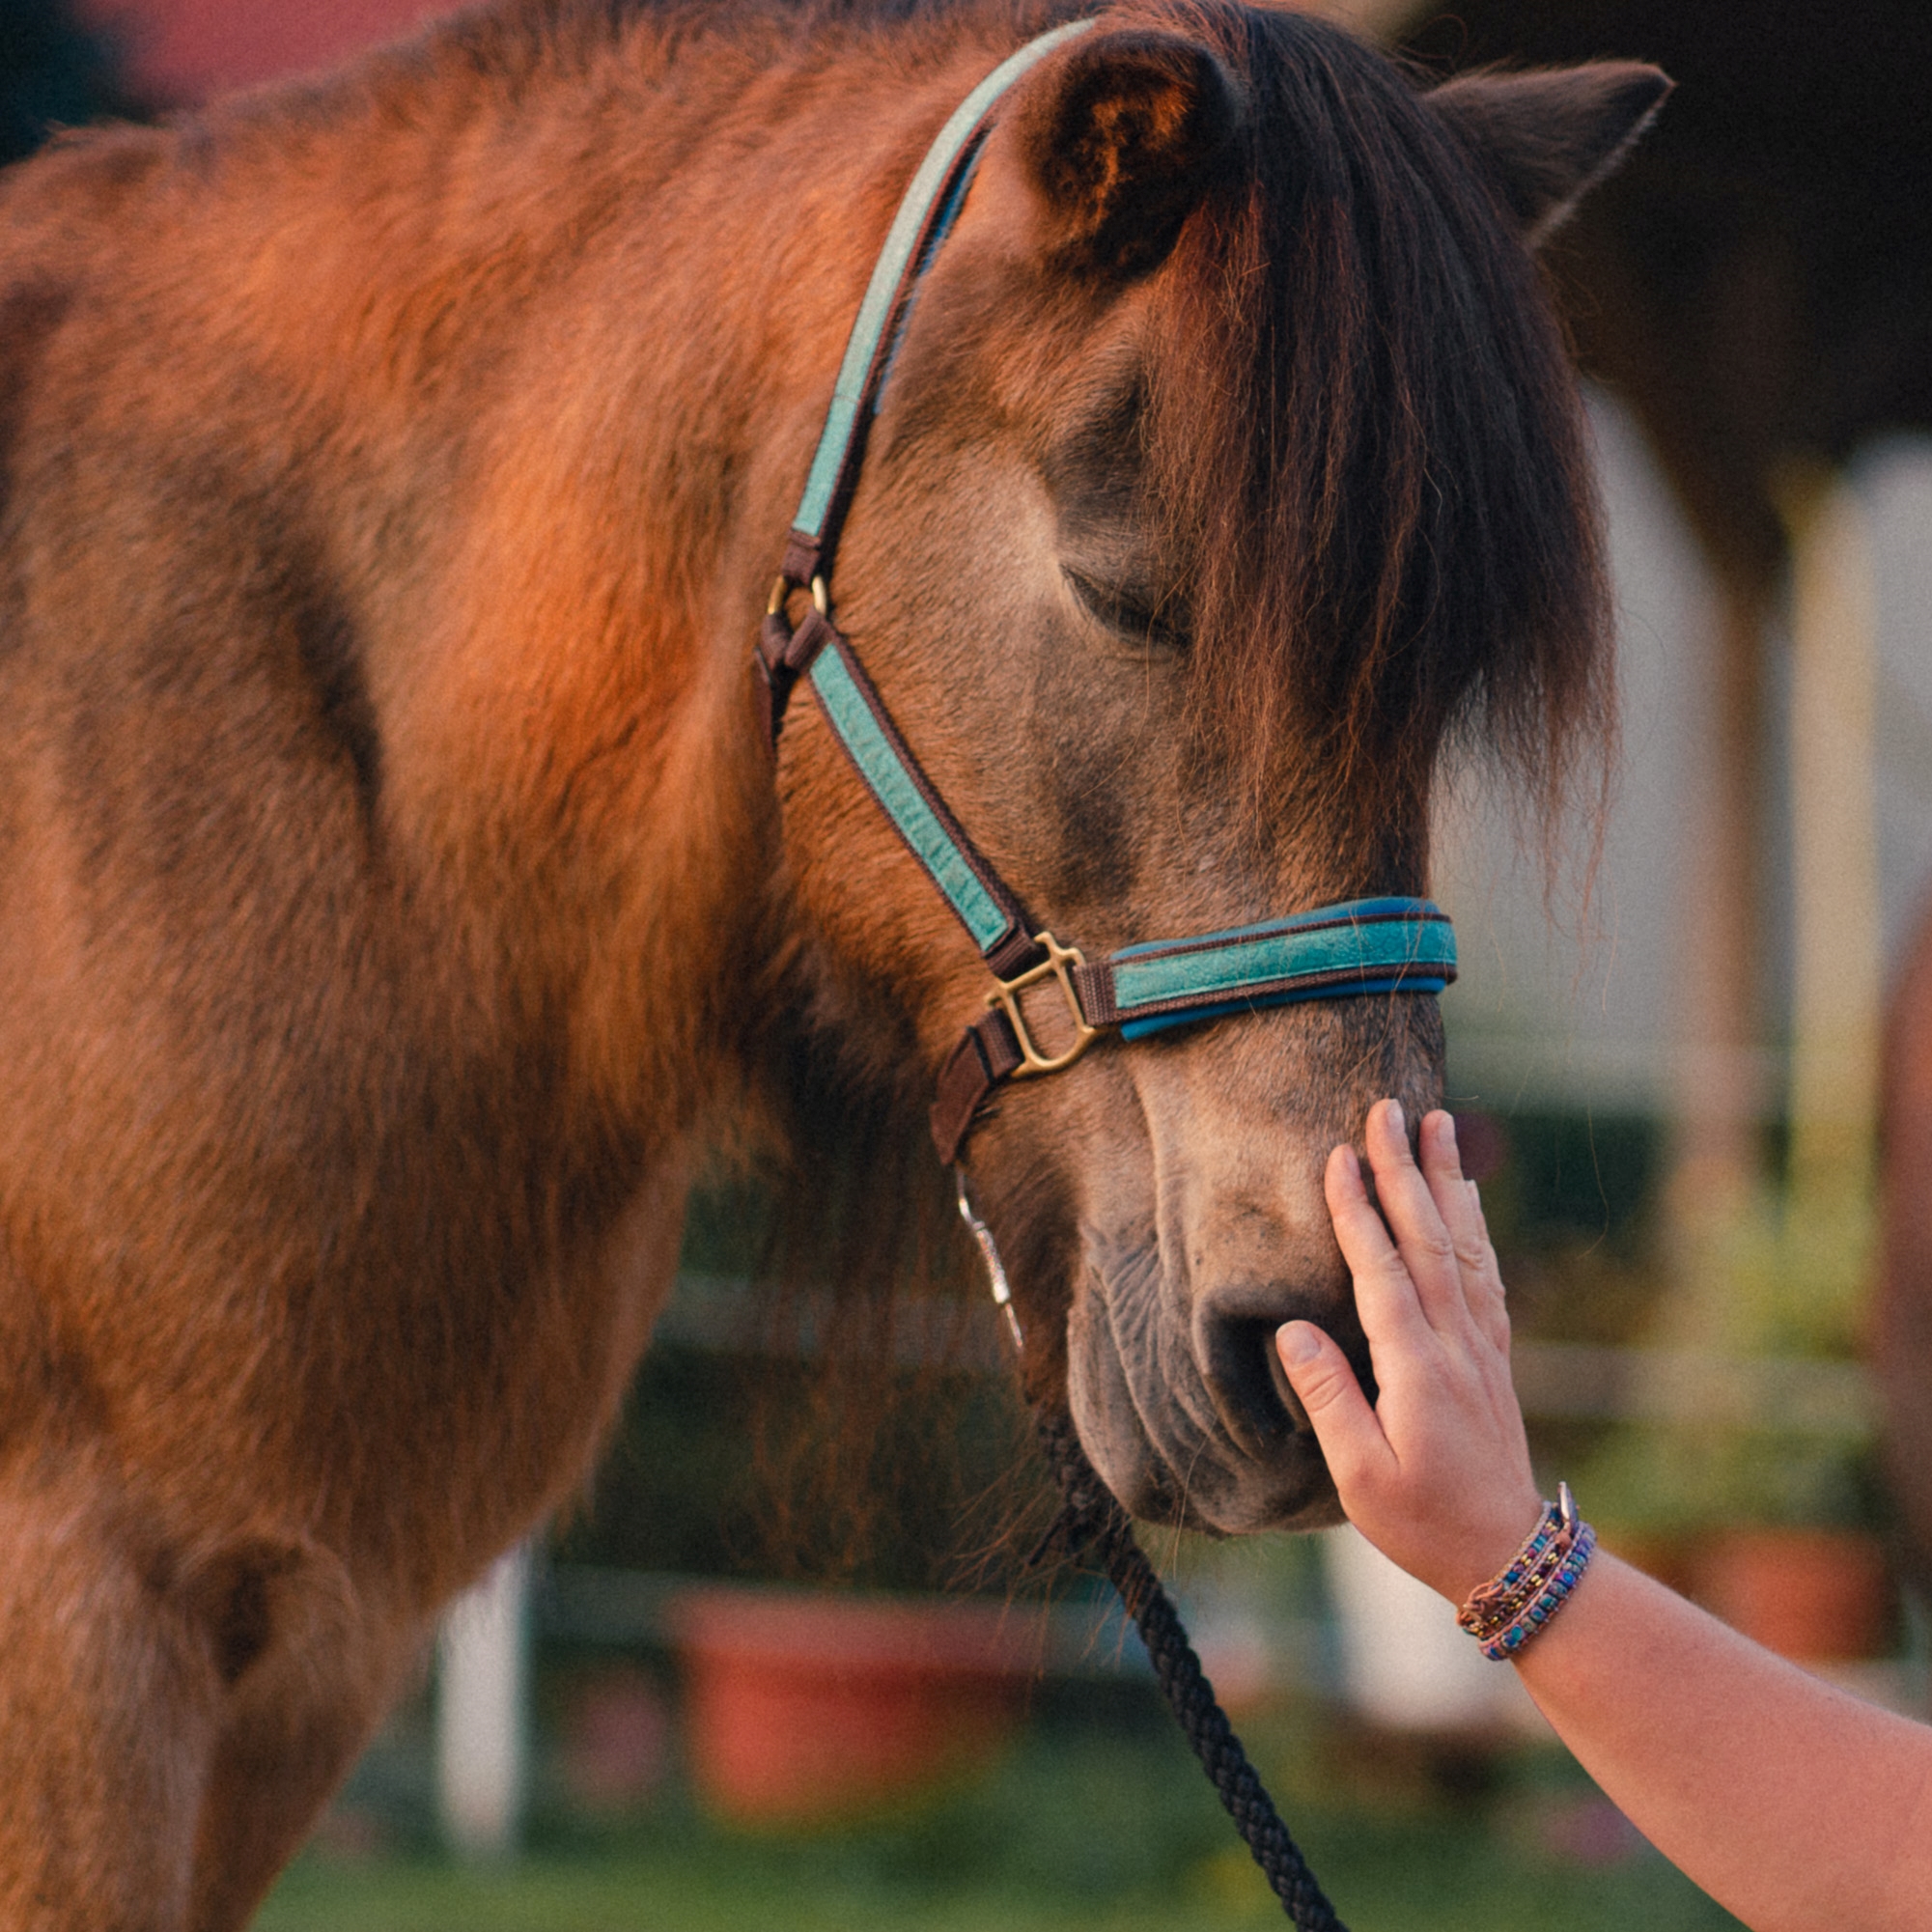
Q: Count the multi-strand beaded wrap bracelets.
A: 1